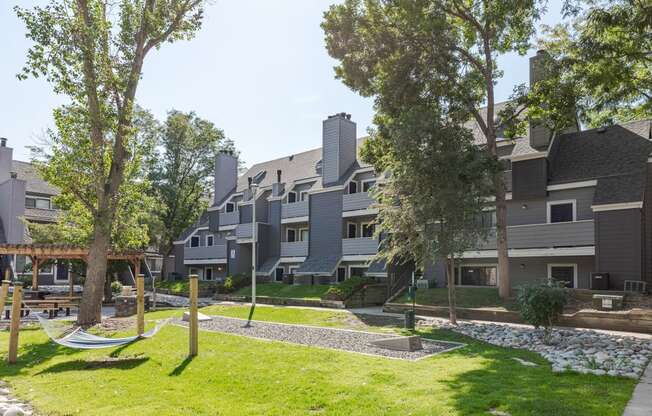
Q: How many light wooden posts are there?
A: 4